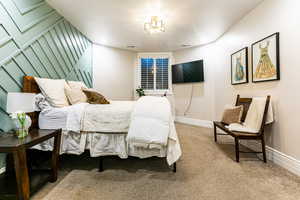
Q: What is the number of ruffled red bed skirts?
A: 0